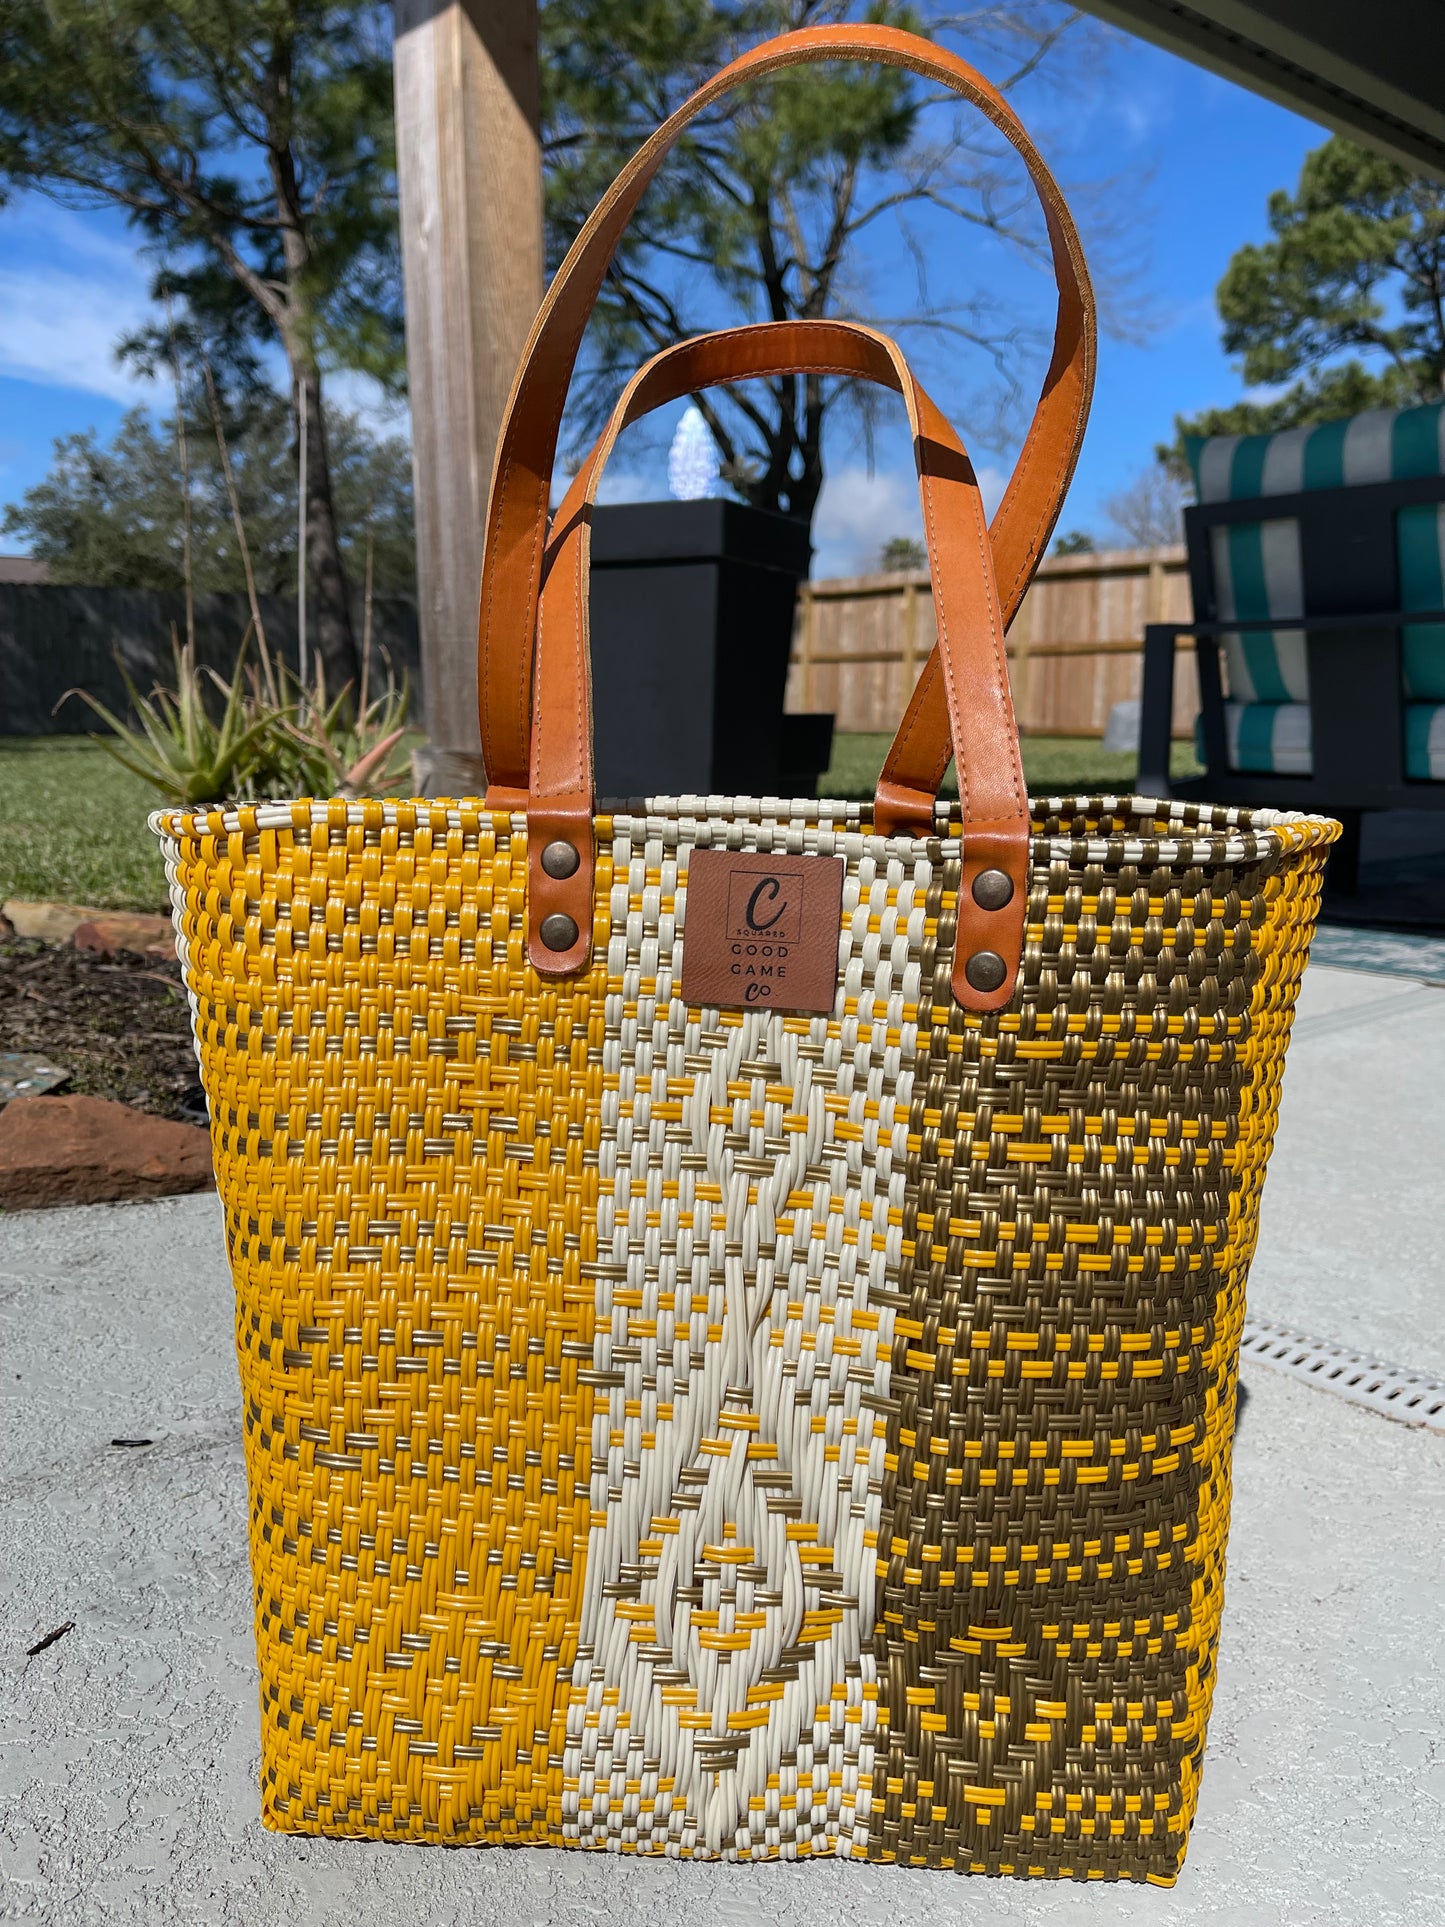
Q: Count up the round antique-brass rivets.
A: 4